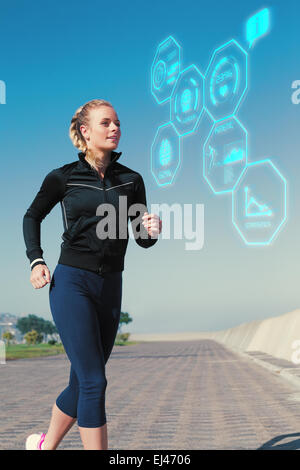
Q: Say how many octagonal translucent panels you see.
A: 6